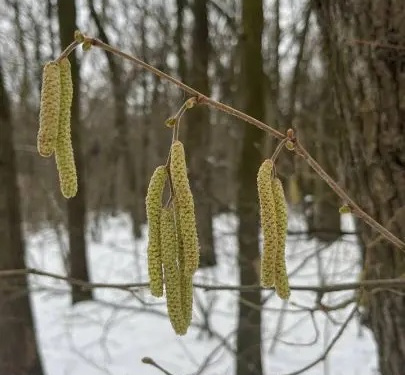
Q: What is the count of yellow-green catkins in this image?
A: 8